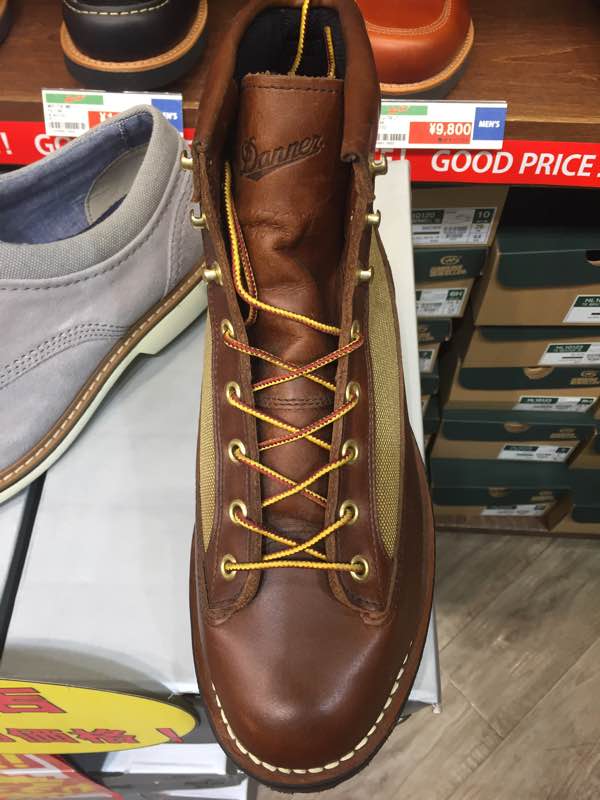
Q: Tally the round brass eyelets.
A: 10